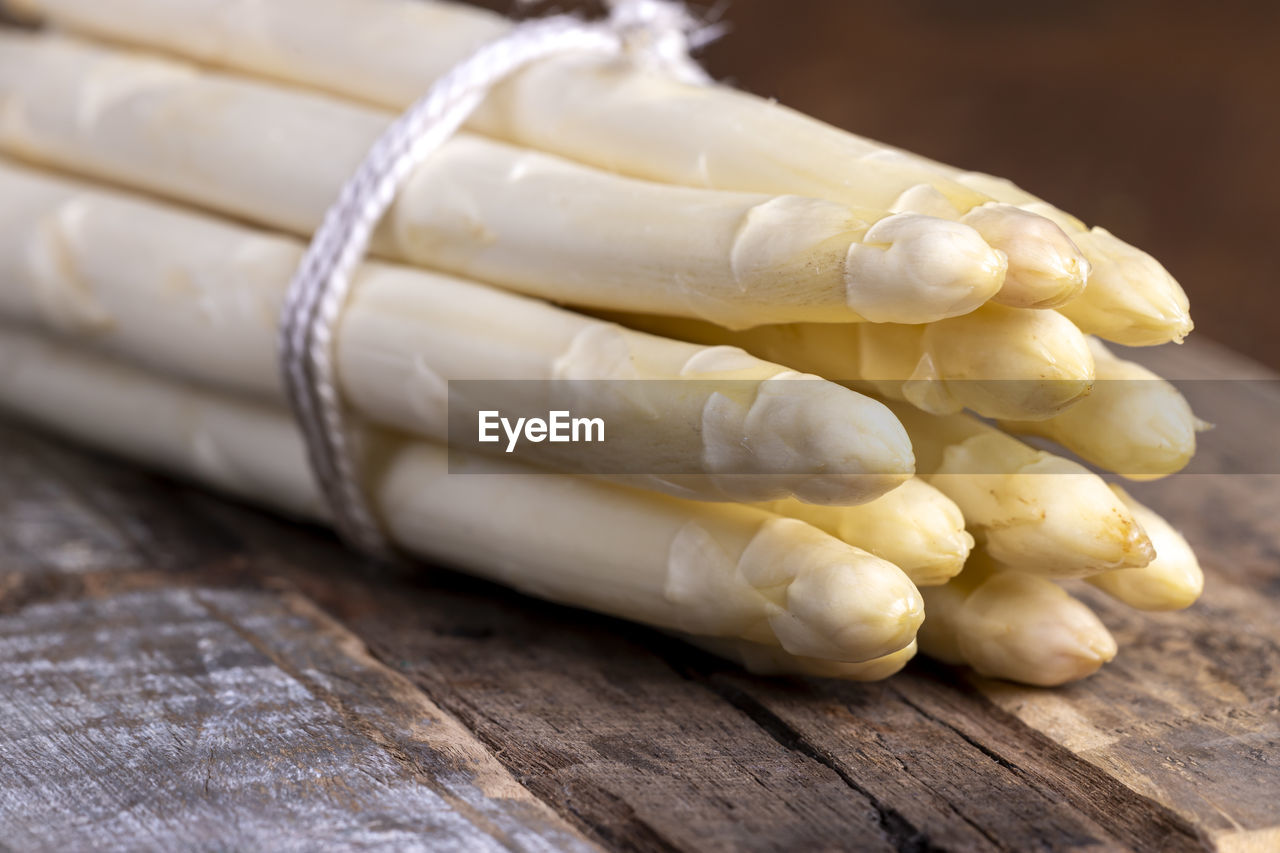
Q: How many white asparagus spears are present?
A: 12